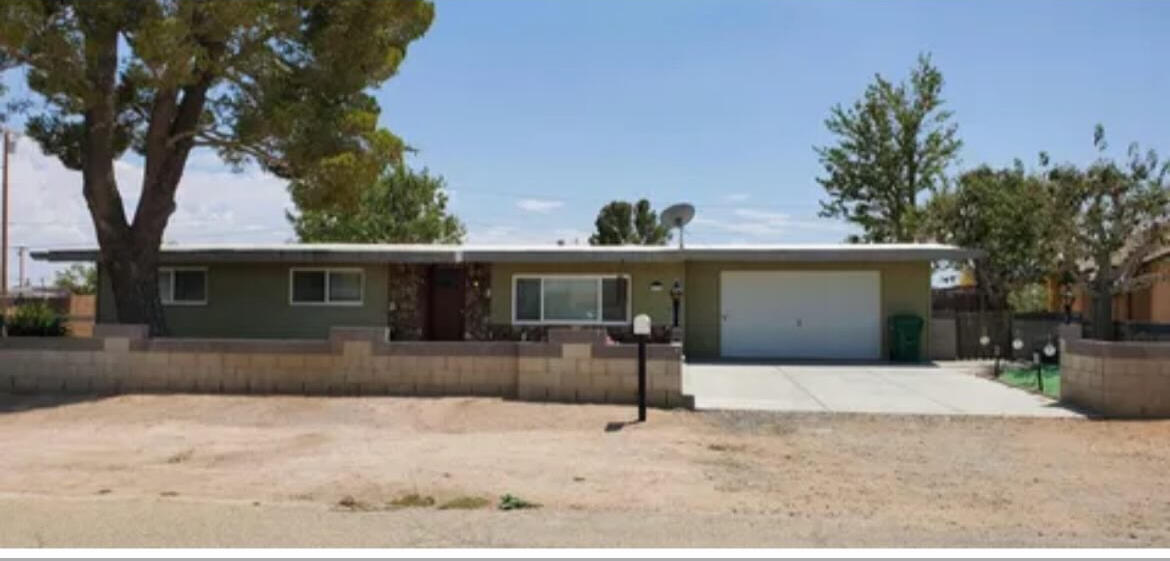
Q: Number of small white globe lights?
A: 3